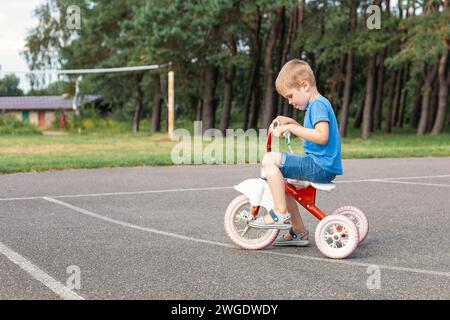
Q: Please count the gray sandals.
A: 2